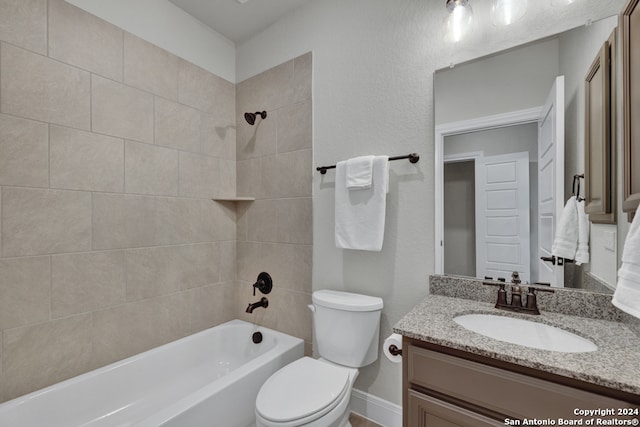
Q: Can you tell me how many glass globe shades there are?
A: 3